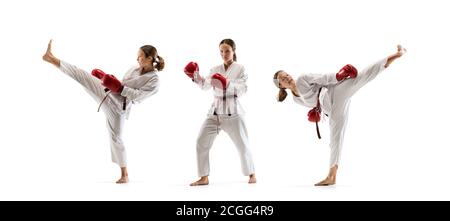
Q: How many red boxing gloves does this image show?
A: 6